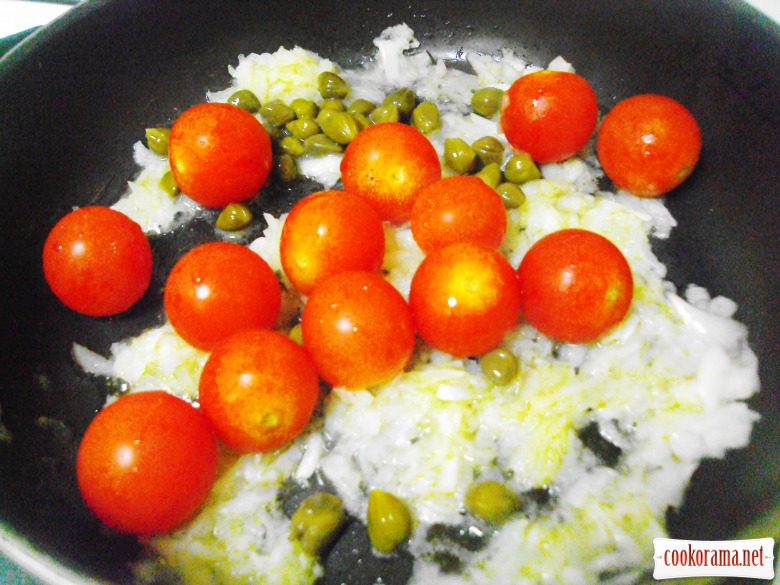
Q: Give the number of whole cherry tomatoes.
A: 13